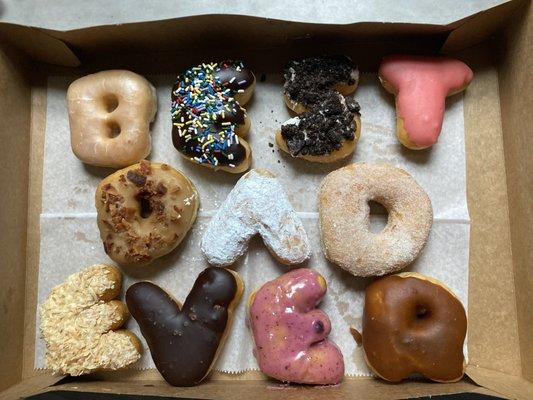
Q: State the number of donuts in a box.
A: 11